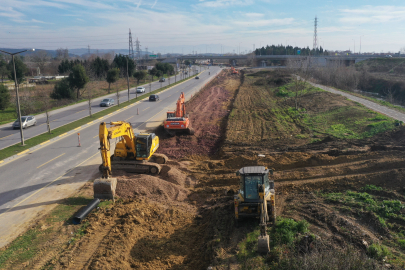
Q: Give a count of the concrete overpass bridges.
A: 1